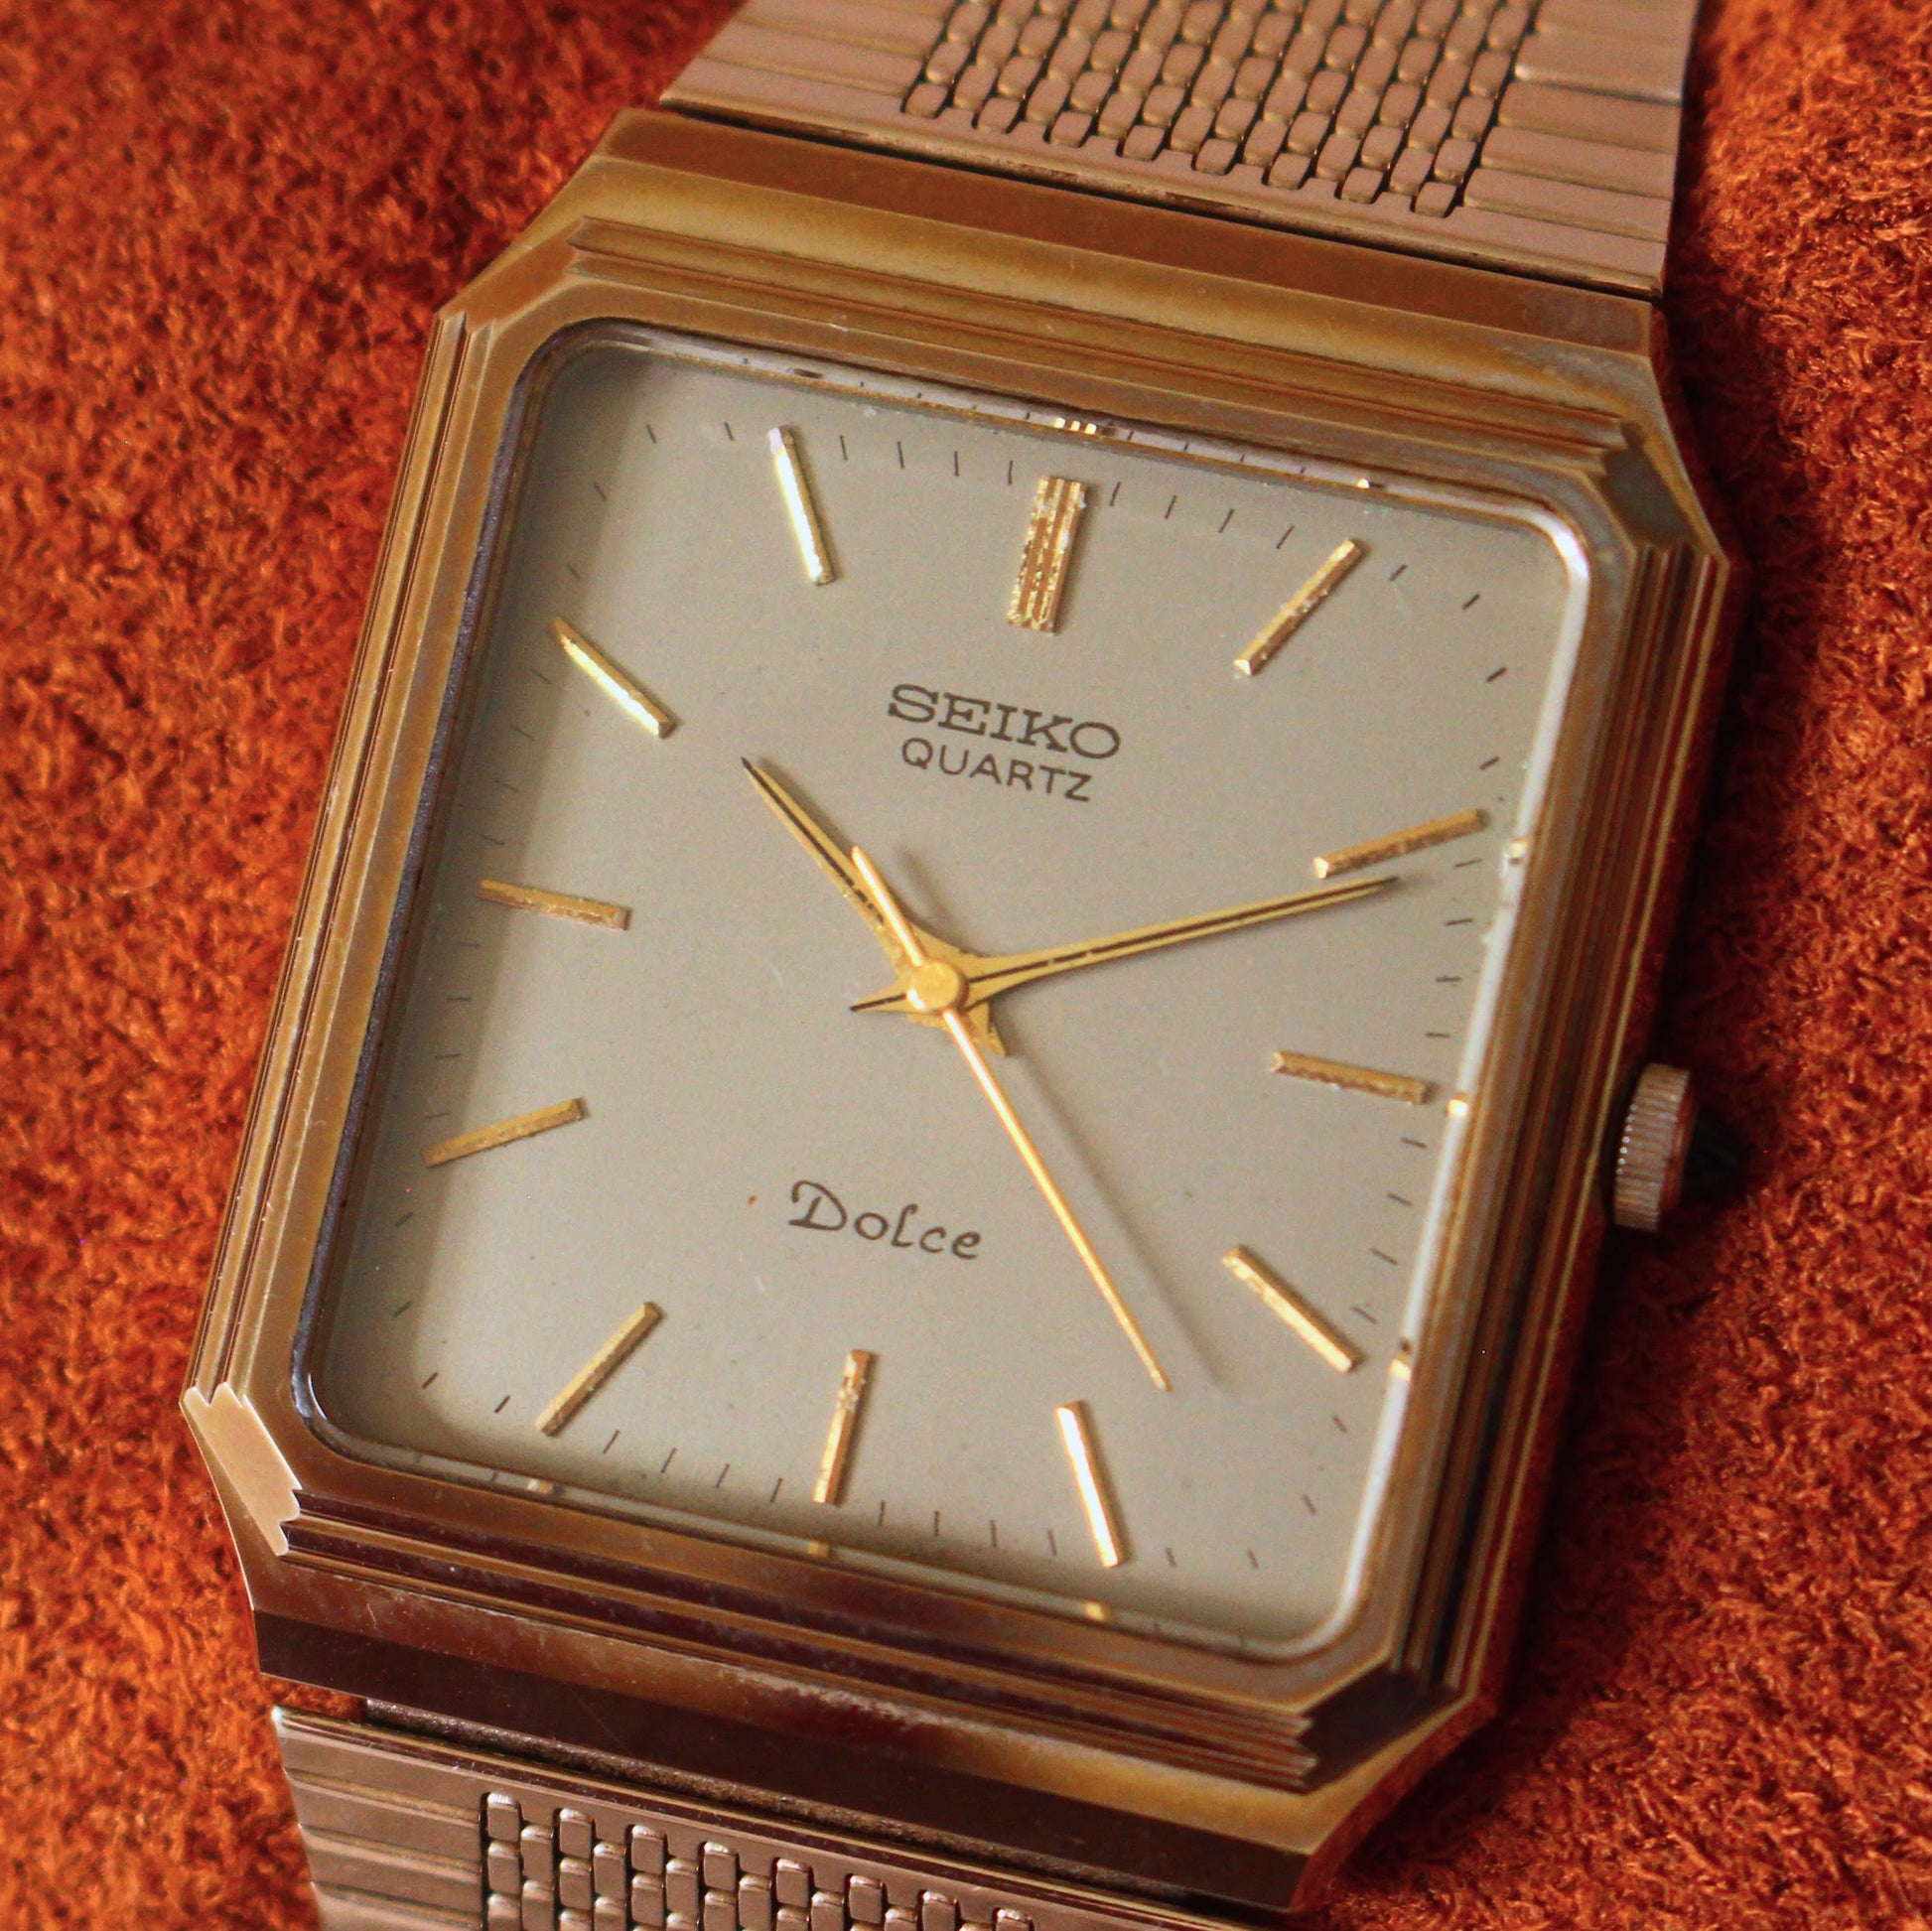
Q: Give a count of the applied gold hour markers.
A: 12